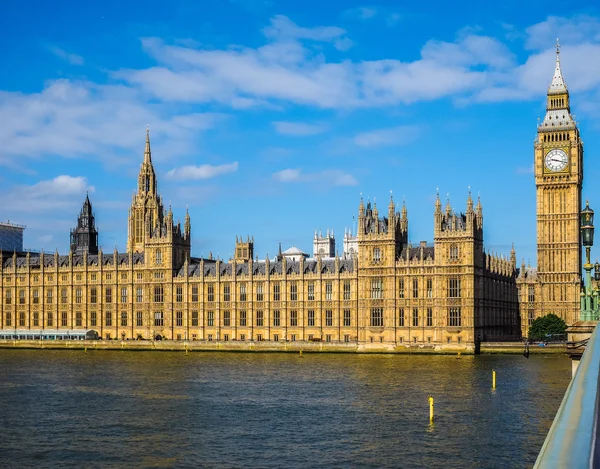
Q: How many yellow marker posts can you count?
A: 2